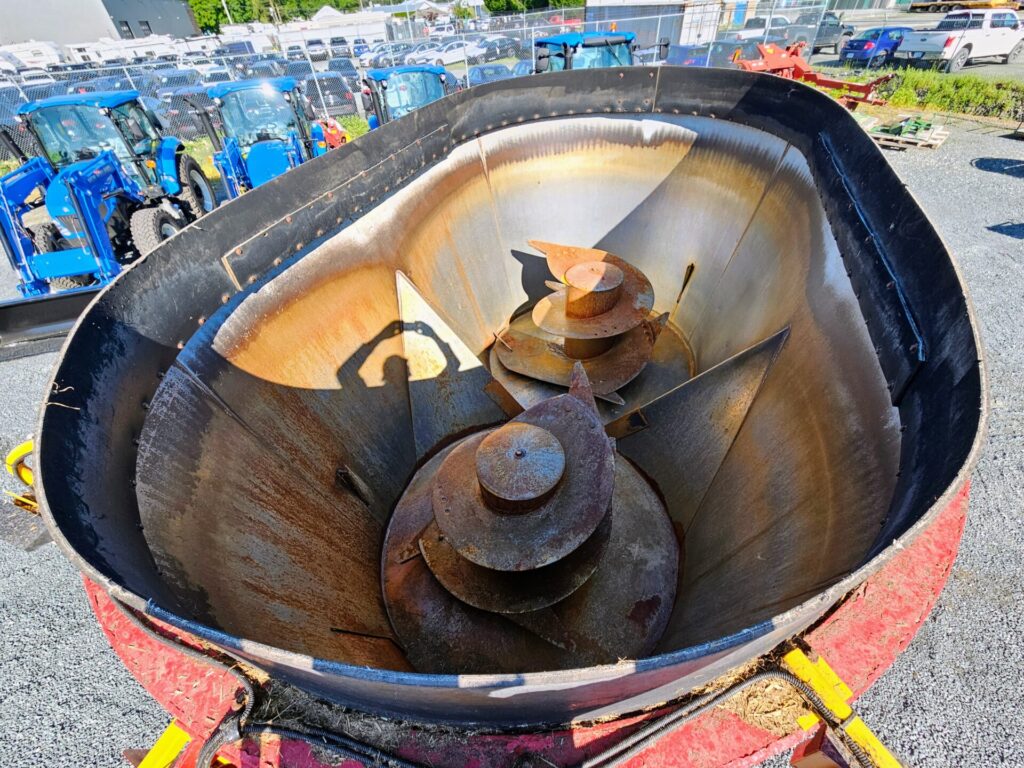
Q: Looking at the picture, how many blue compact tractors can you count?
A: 4